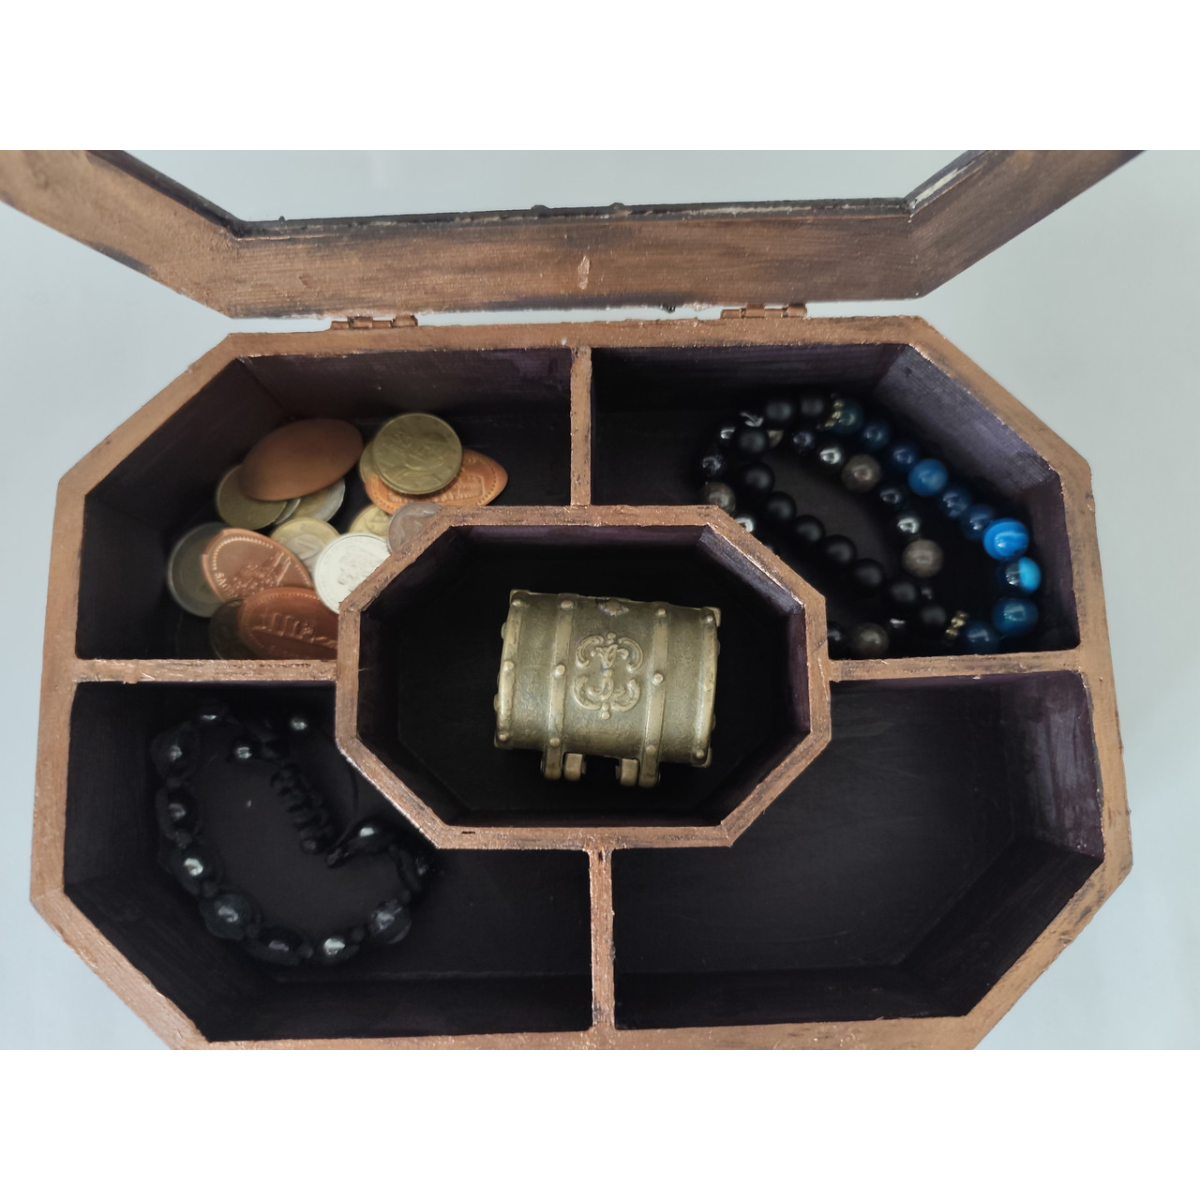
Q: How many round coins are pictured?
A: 11